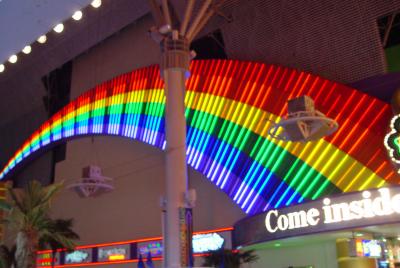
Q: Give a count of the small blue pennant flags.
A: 2